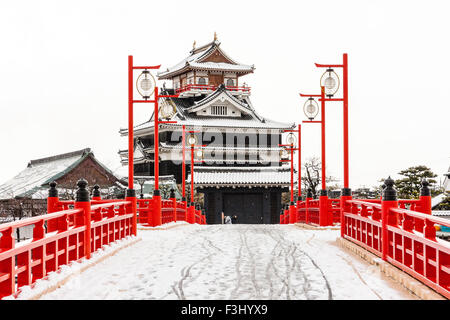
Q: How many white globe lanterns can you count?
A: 8